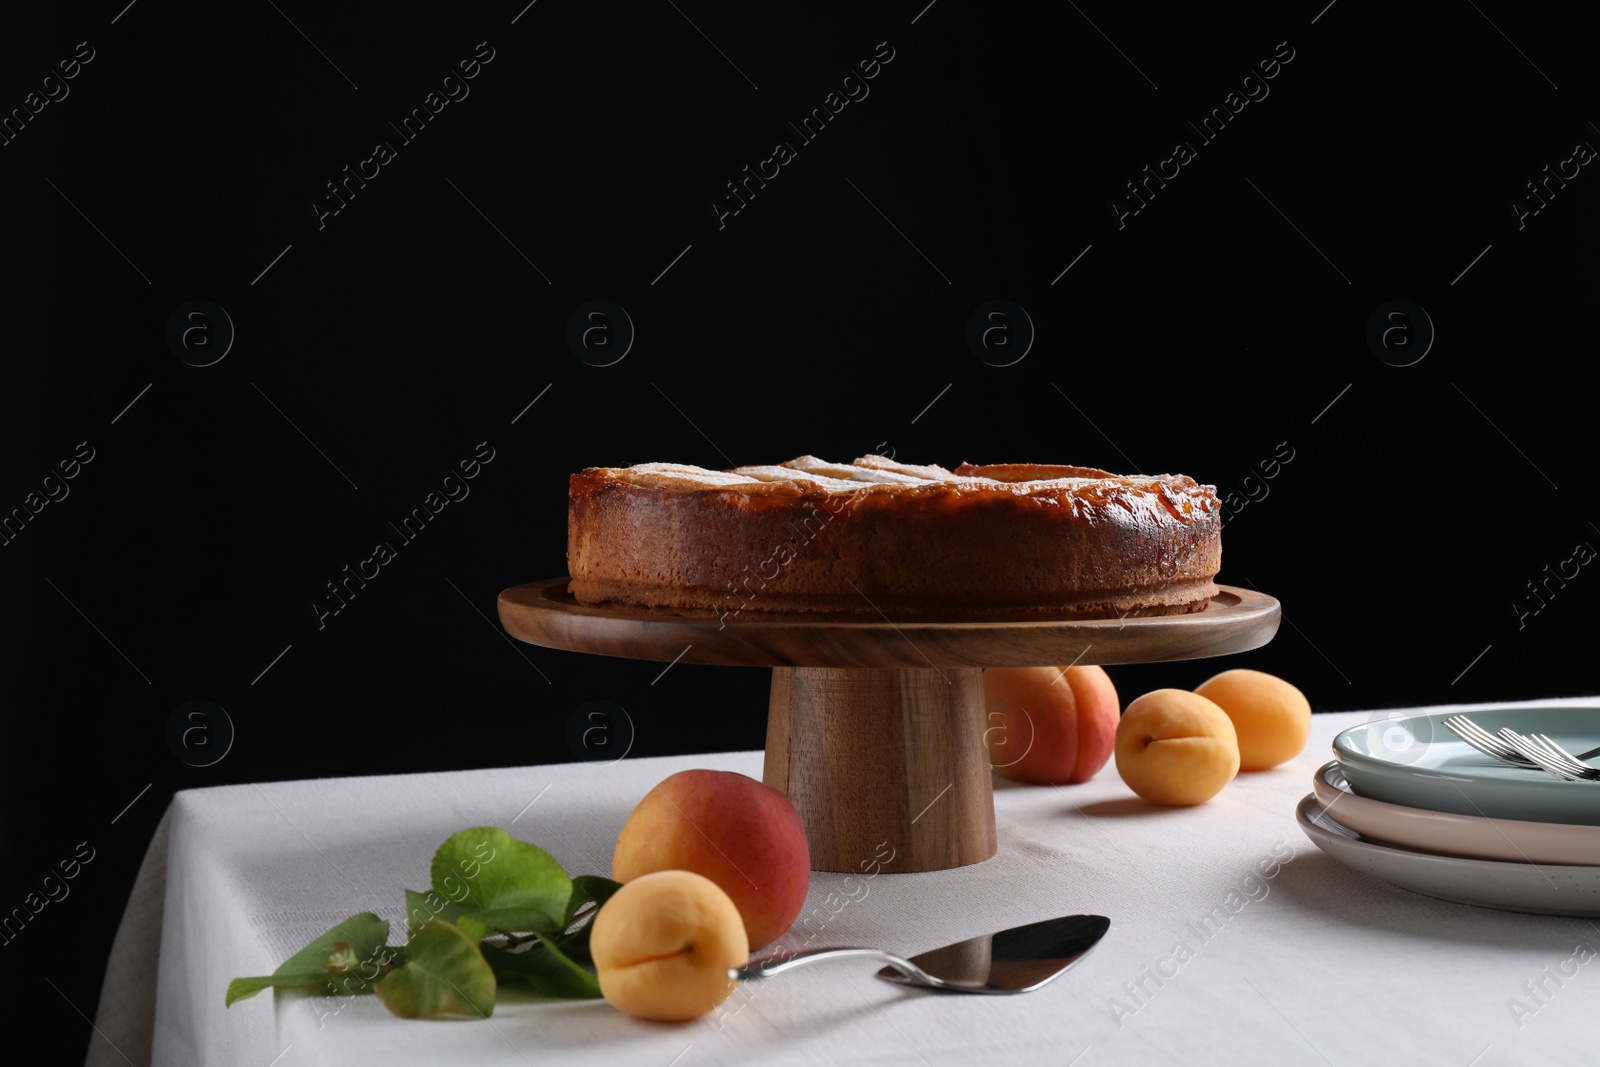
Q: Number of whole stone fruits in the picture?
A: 5